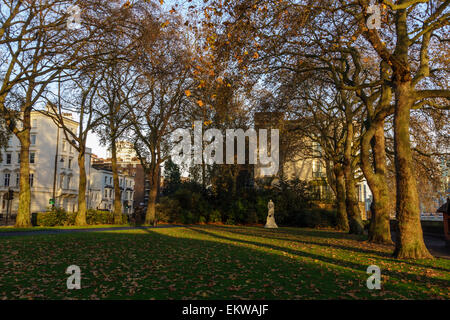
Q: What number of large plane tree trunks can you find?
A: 8